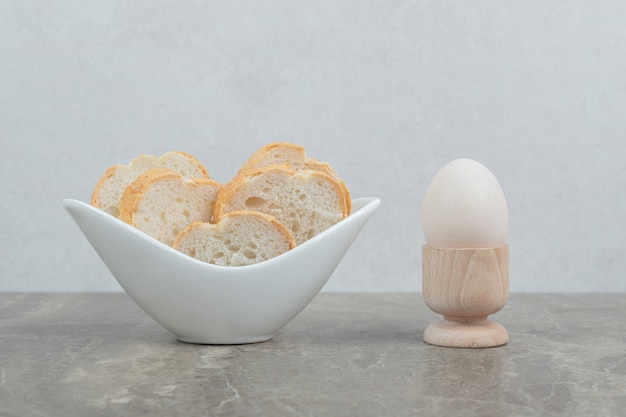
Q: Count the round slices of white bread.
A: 5